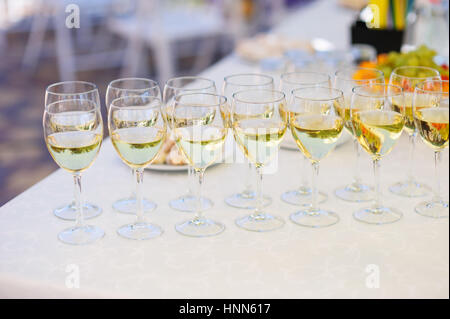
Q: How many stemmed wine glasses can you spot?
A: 14